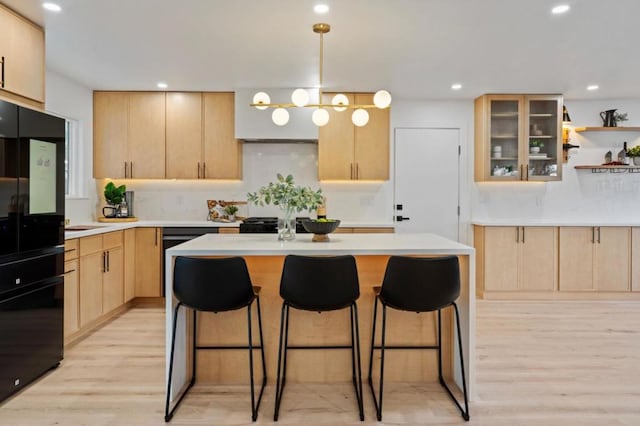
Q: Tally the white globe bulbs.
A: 7